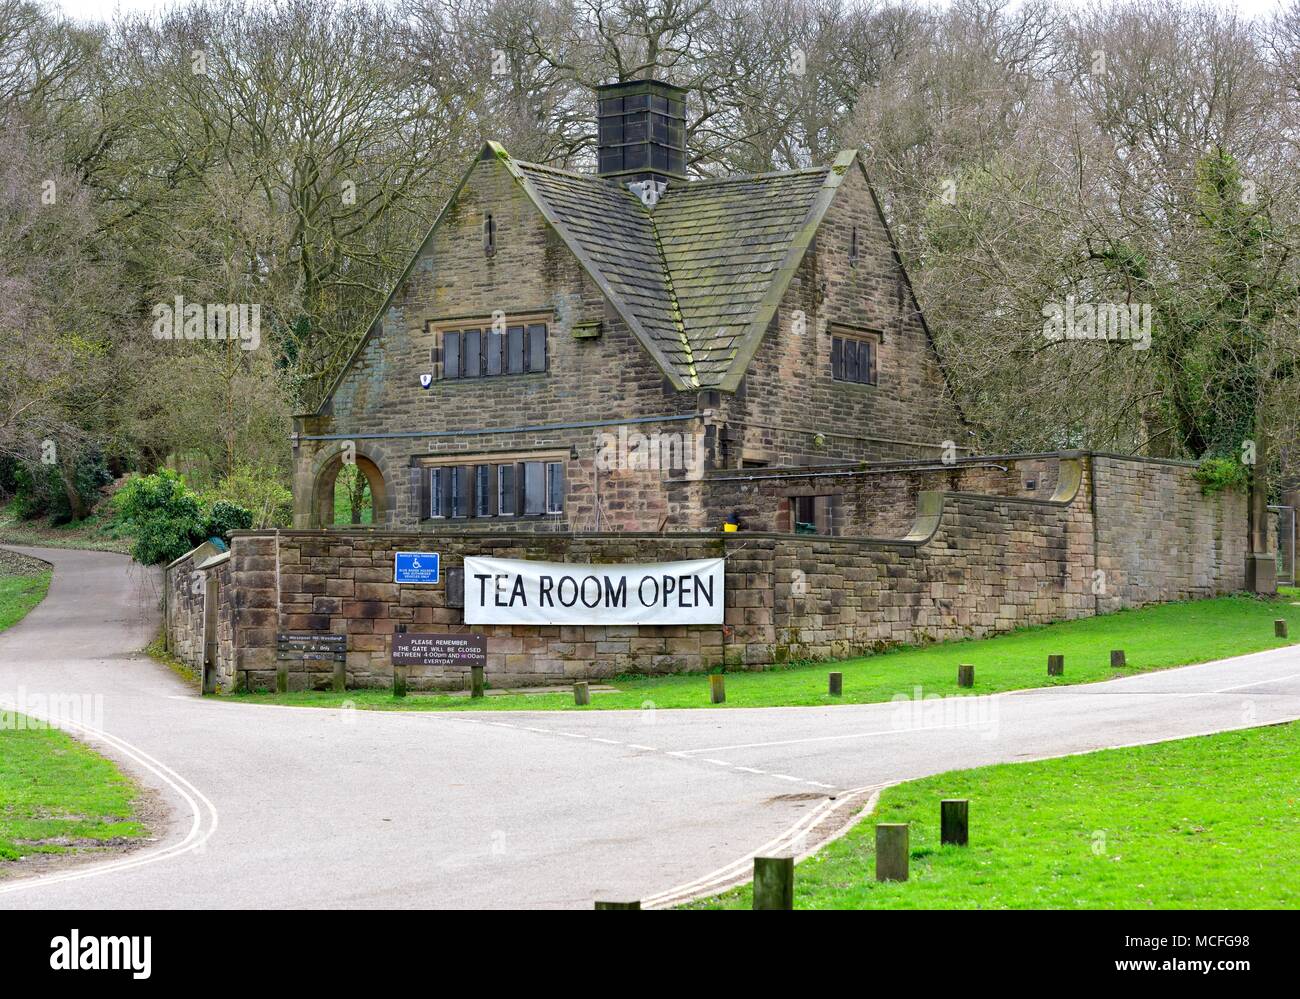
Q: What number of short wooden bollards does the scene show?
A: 11